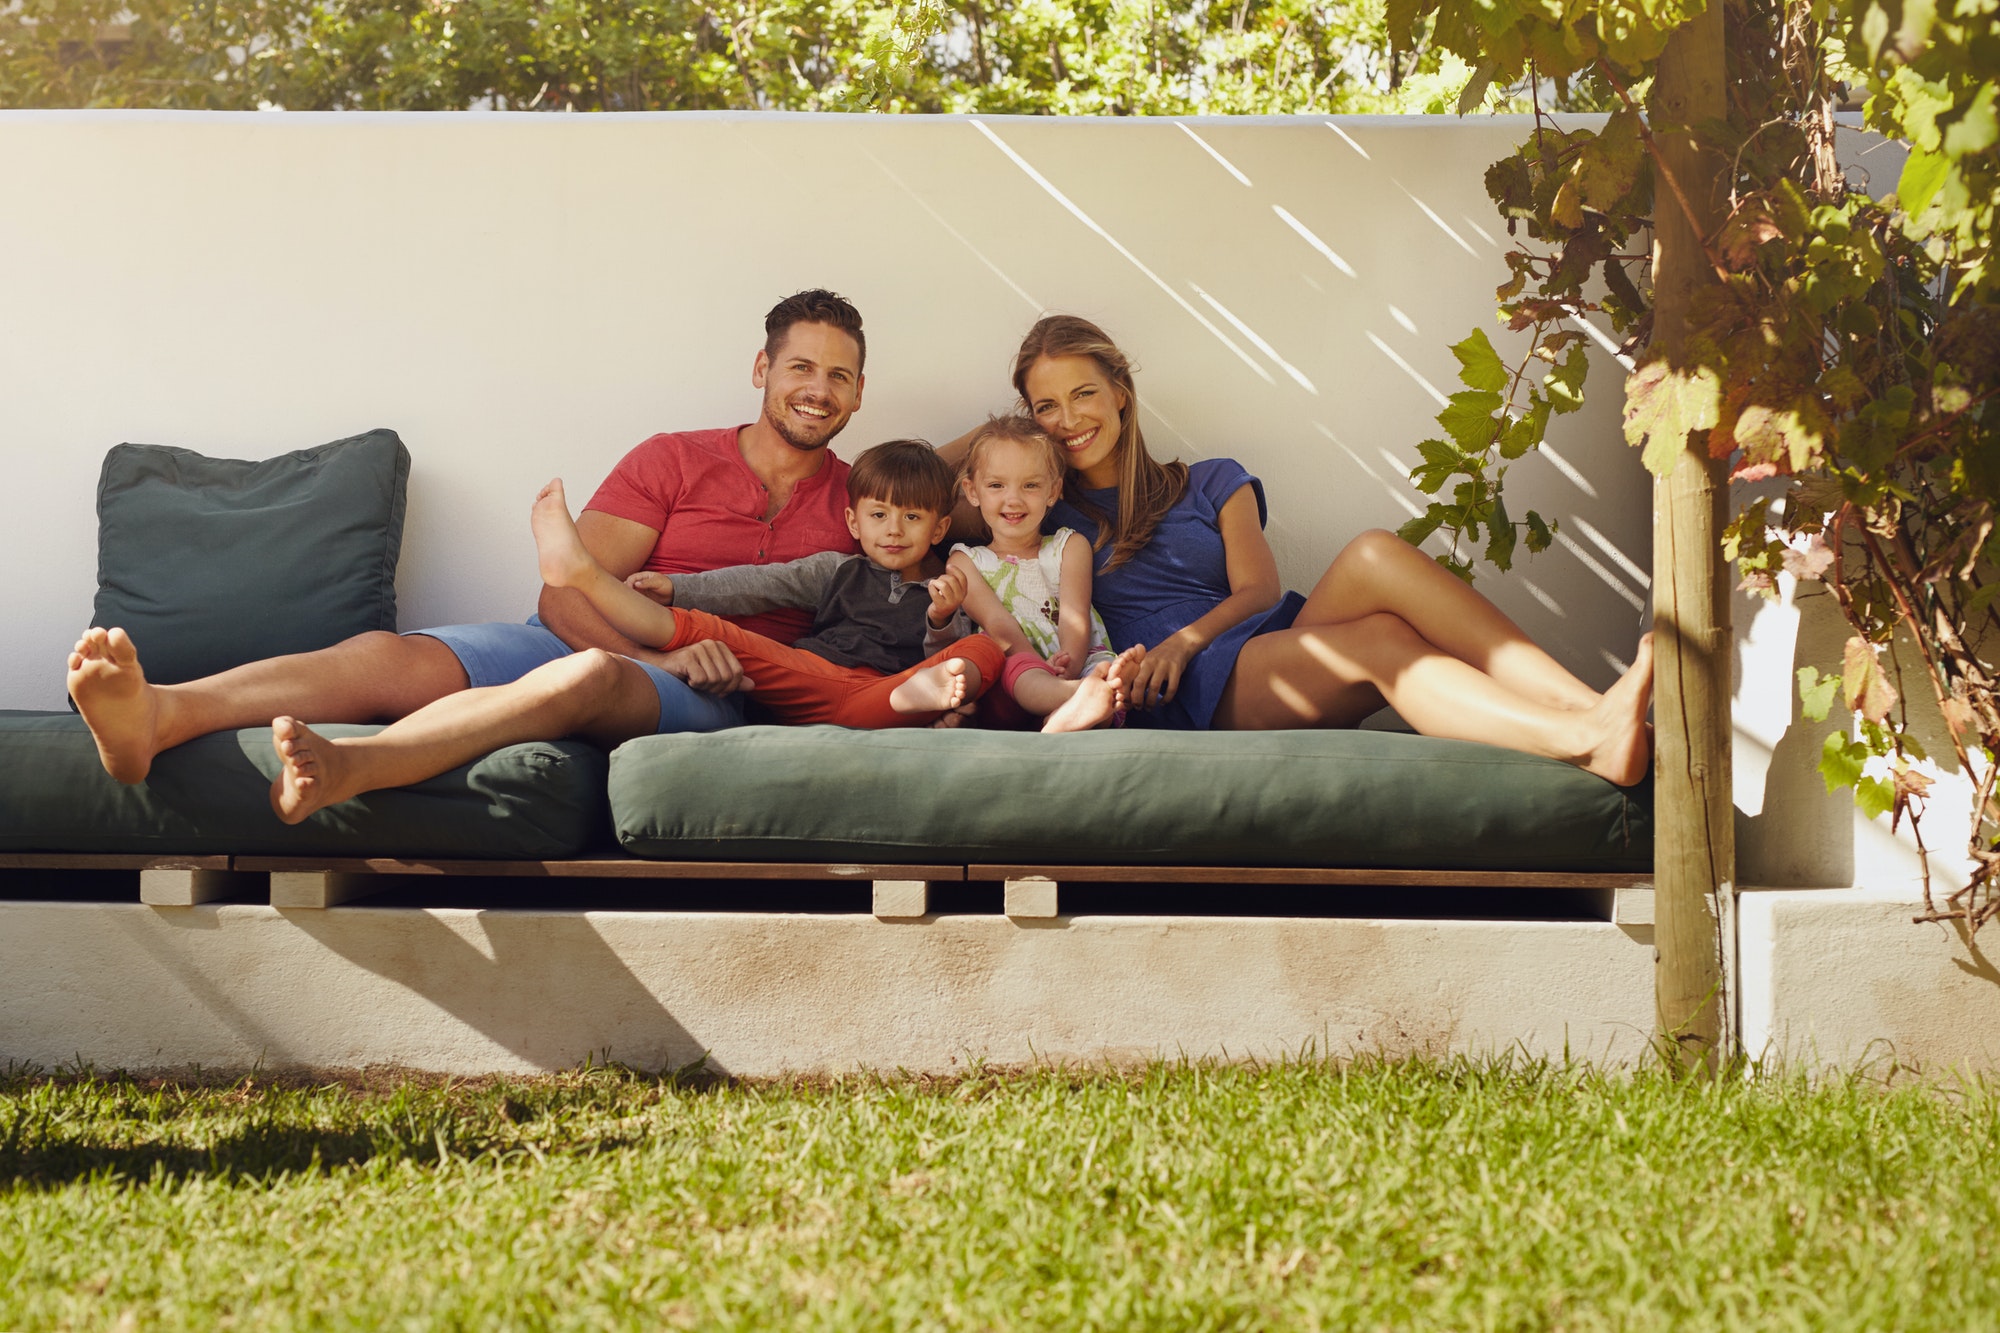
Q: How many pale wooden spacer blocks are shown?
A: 5